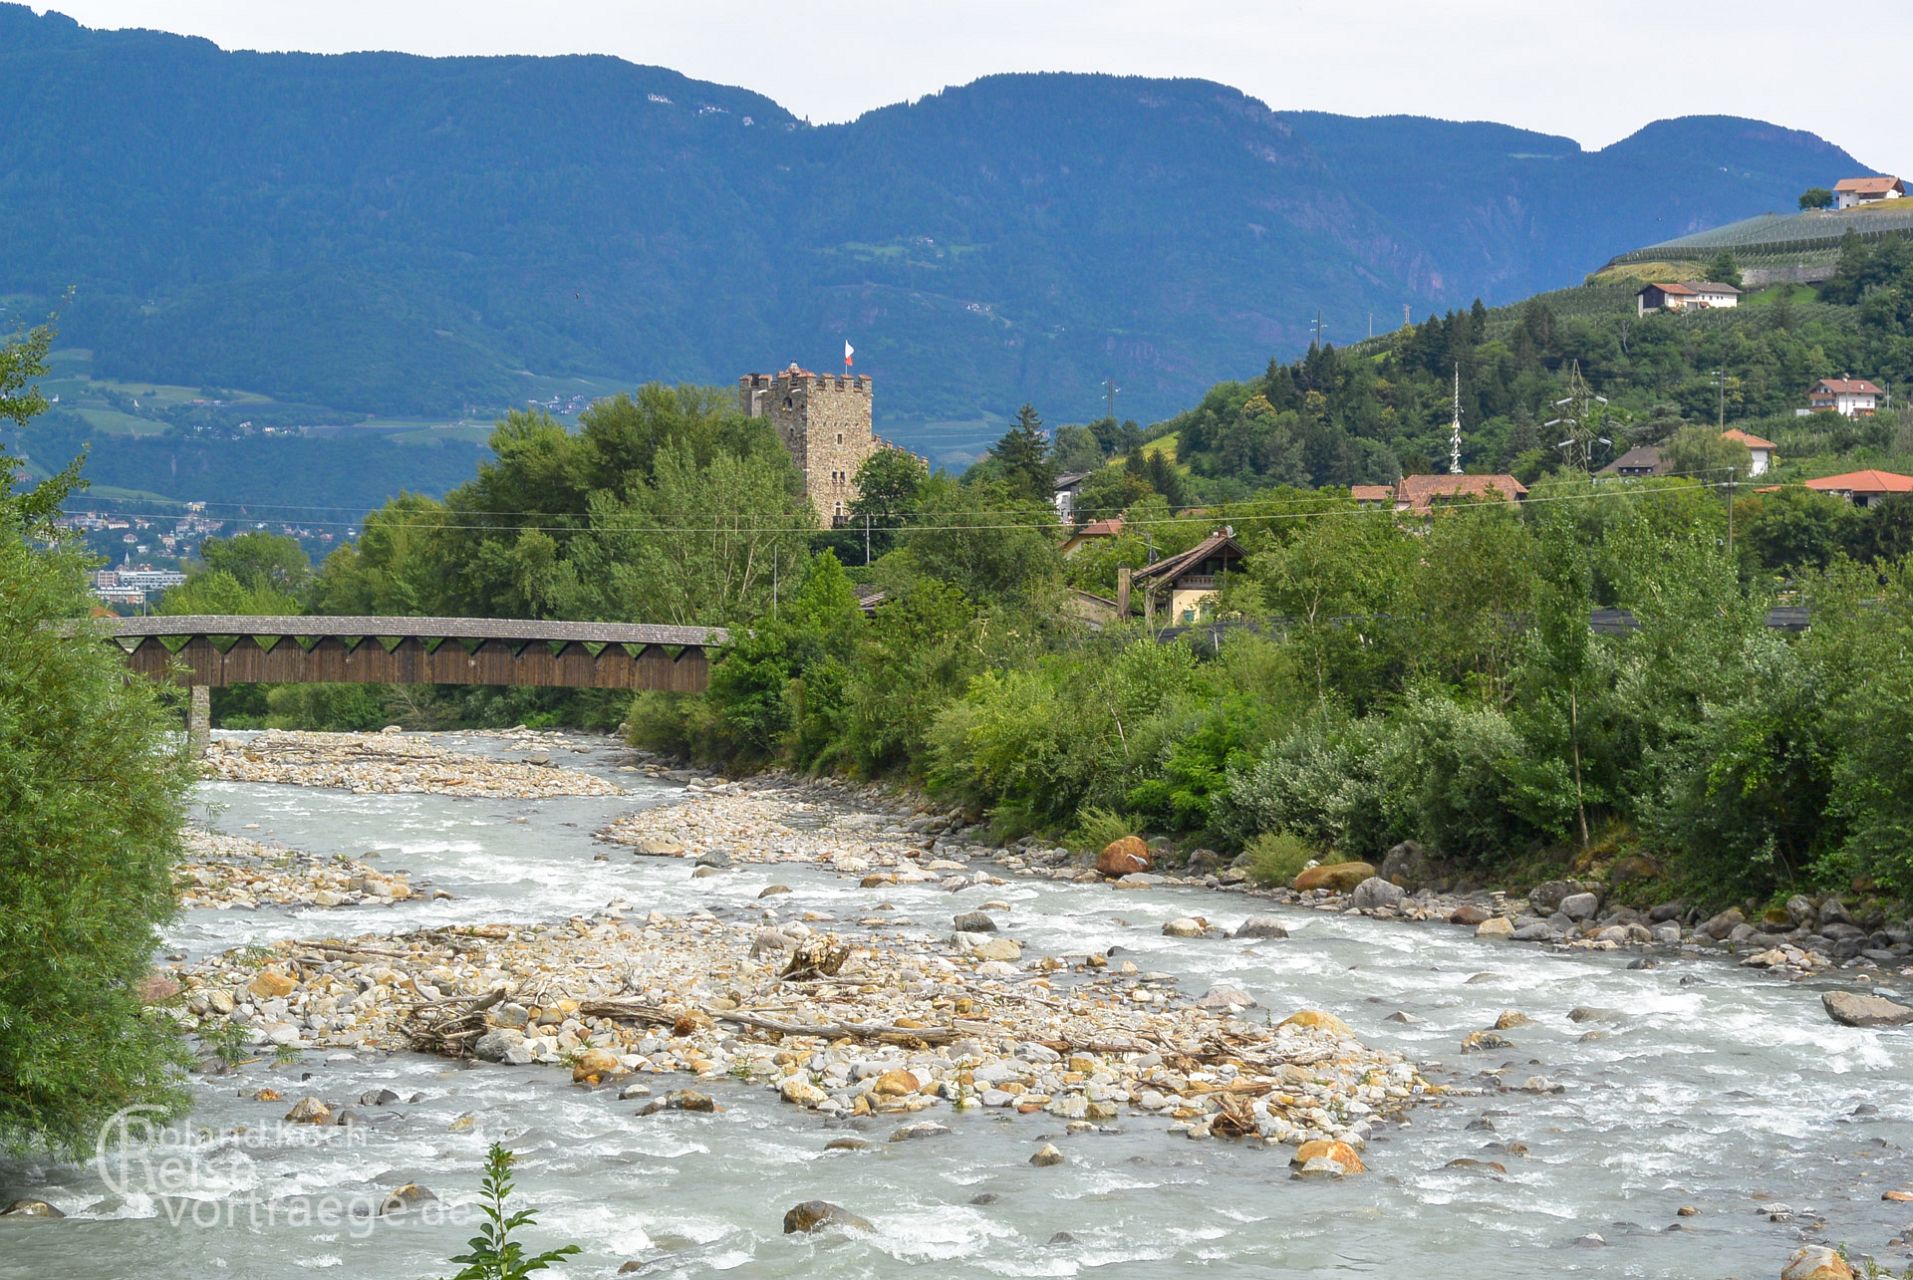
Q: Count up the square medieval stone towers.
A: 1